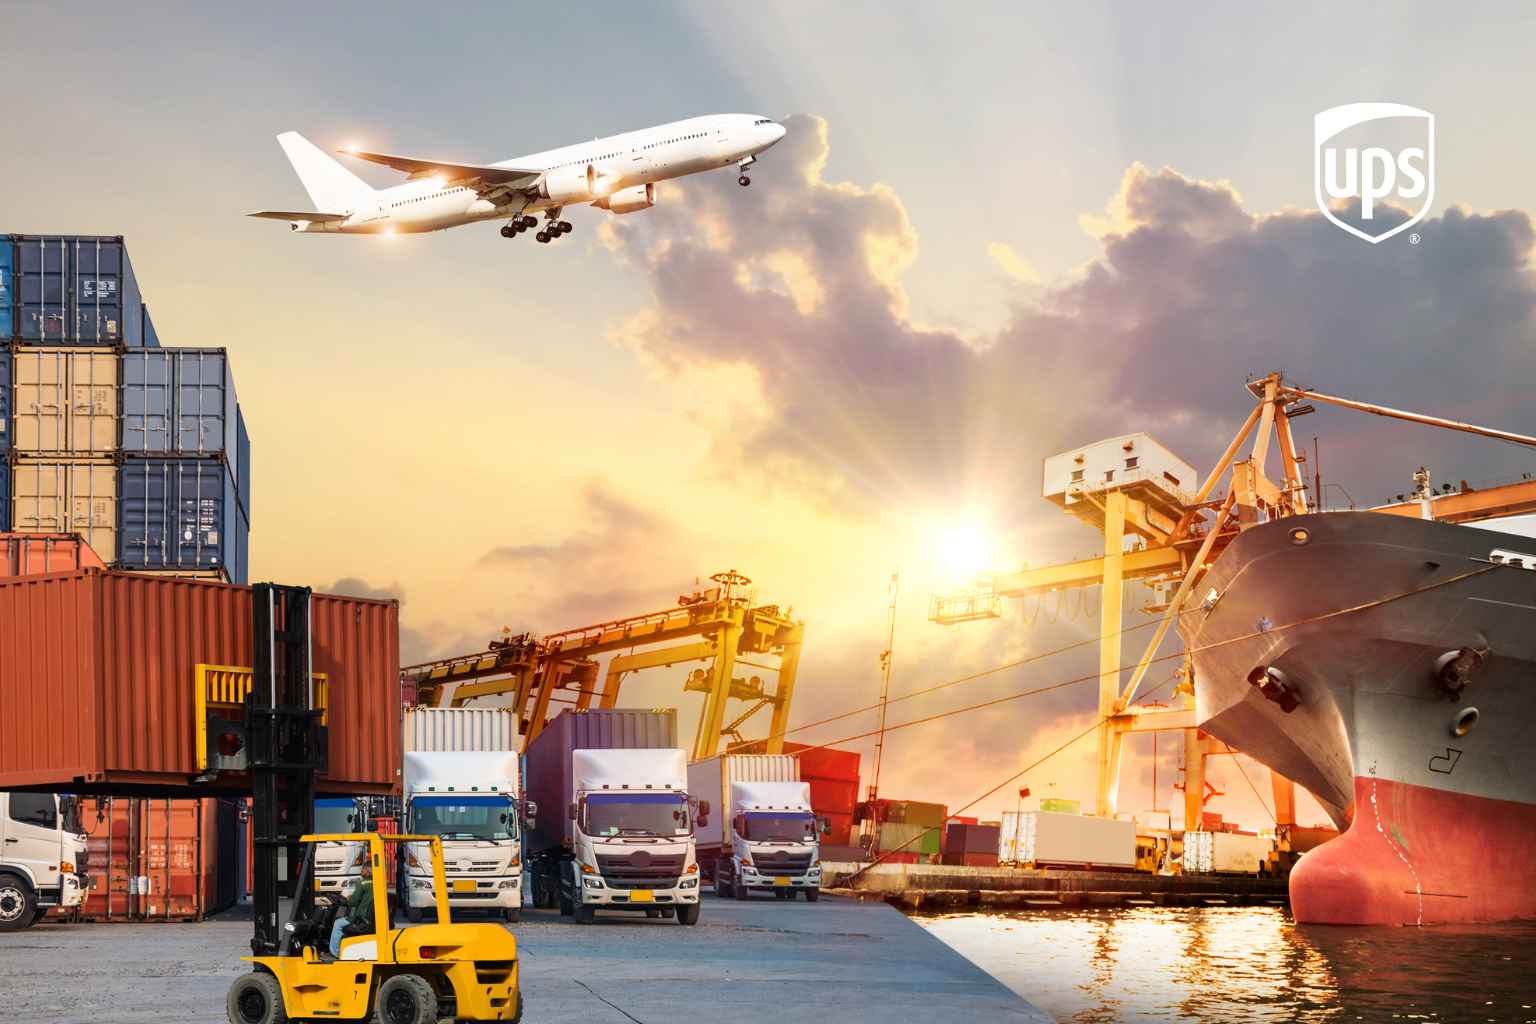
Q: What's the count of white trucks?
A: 5